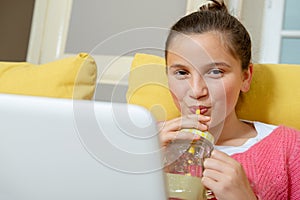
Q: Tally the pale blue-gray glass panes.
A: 2